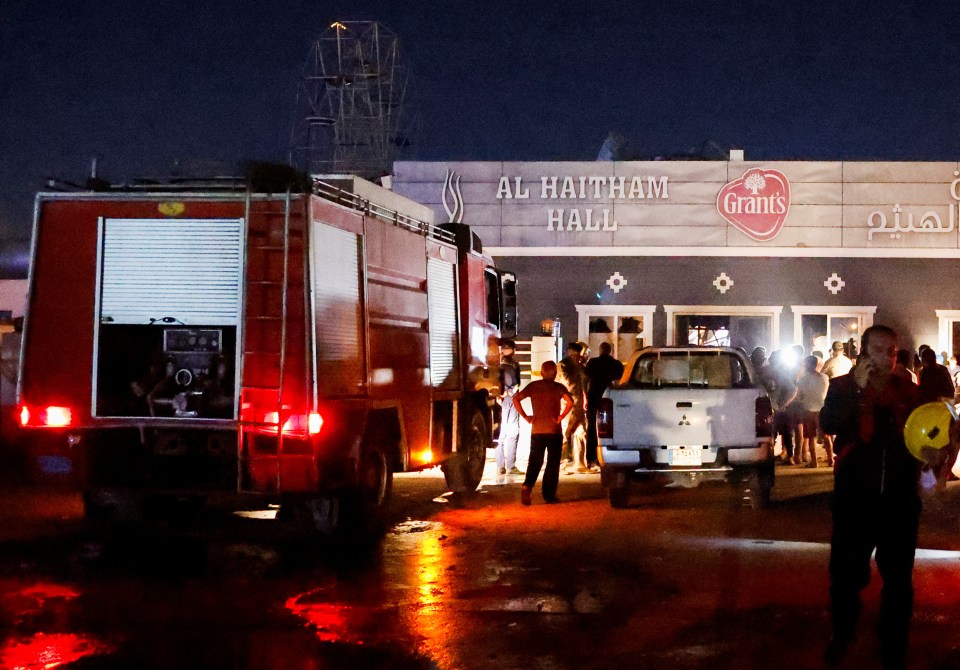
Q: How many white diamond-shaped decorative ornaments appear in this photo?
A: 3